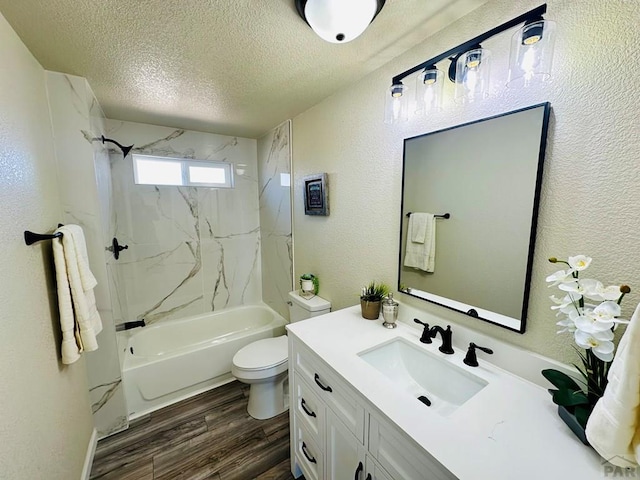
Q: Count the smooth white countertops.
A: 1